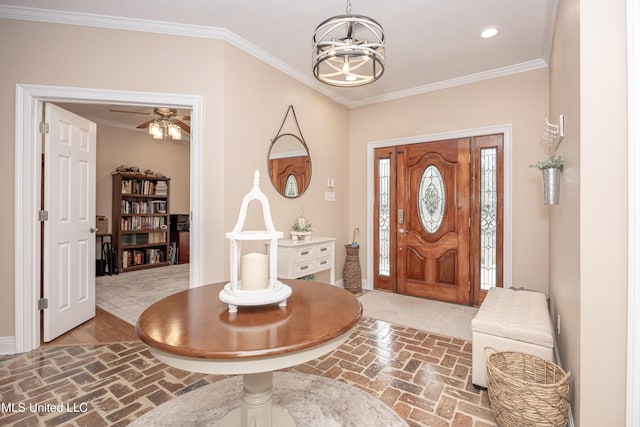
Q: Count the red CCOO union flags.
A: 0